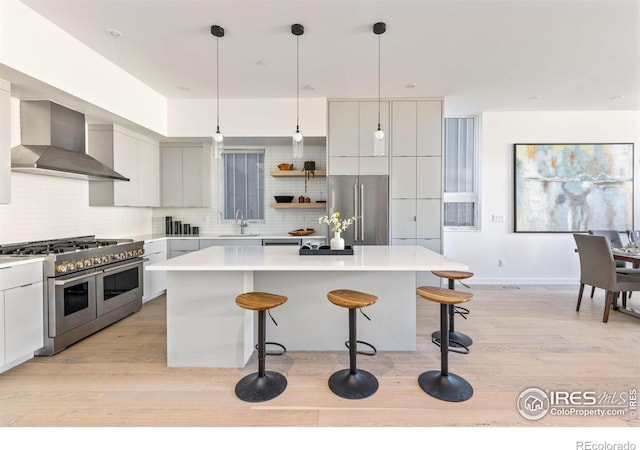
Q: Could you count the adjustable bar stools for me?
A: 4